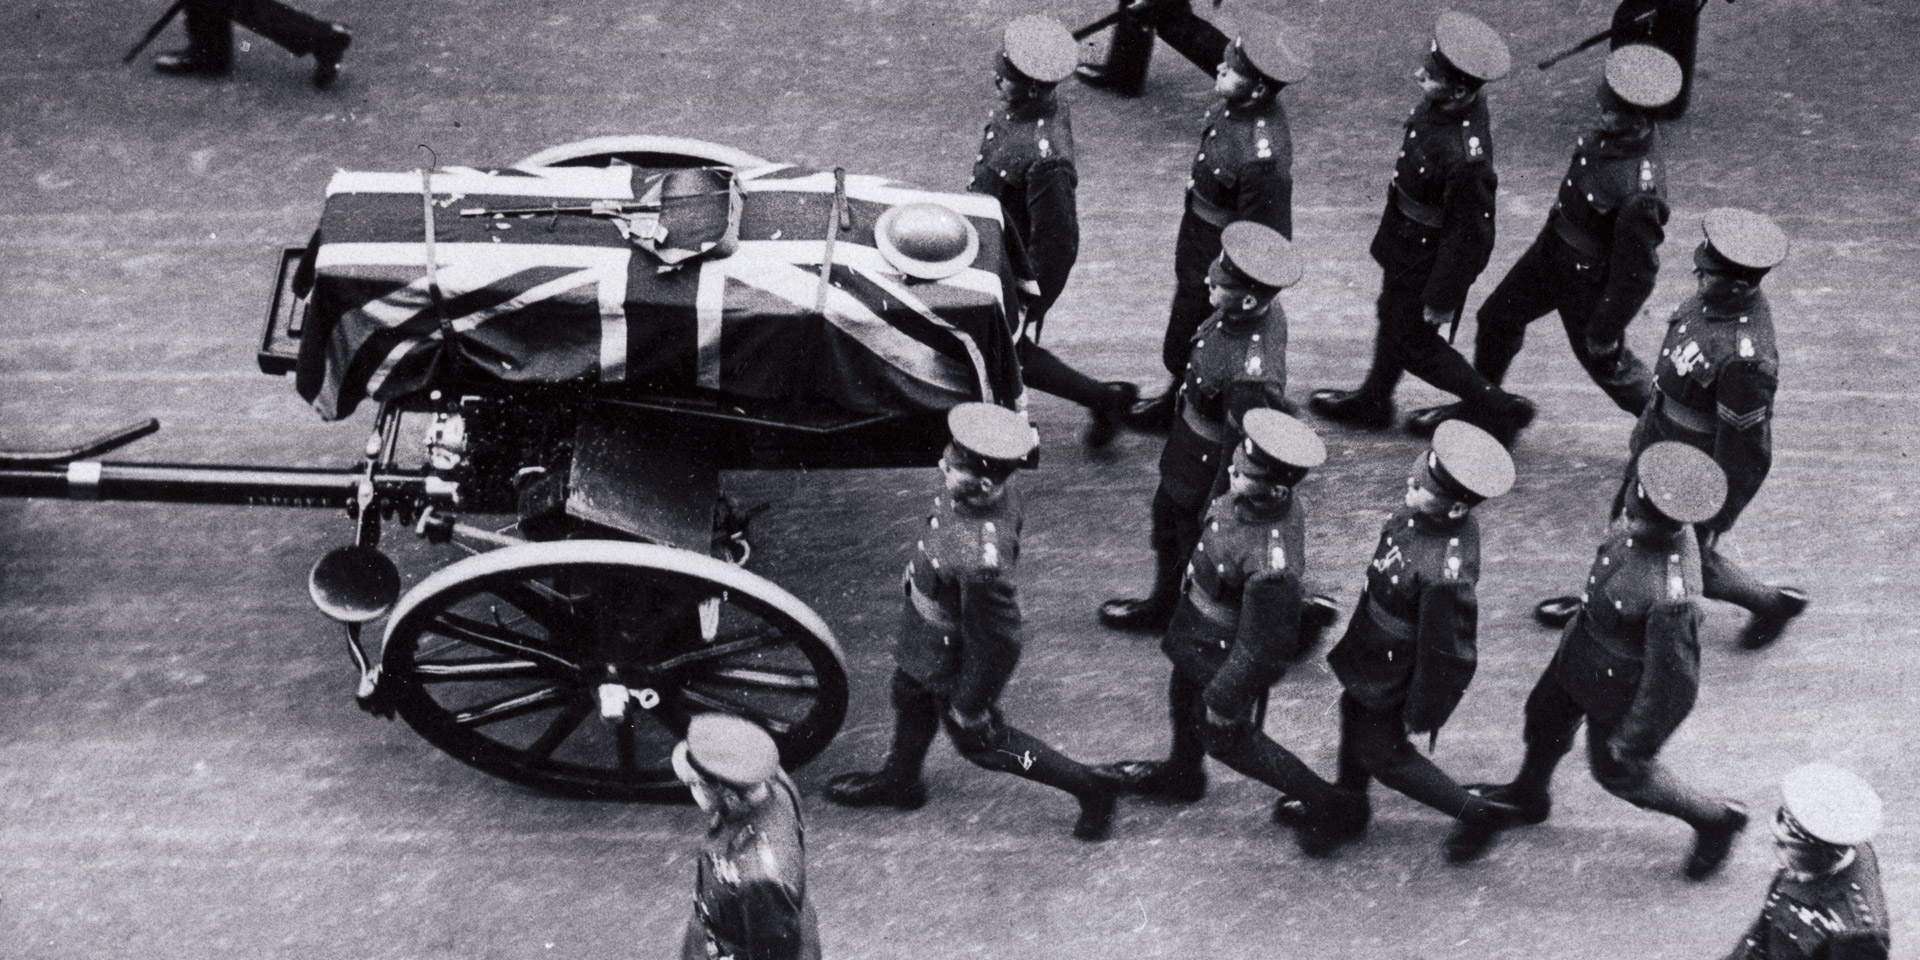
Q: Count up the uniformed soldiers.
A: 12